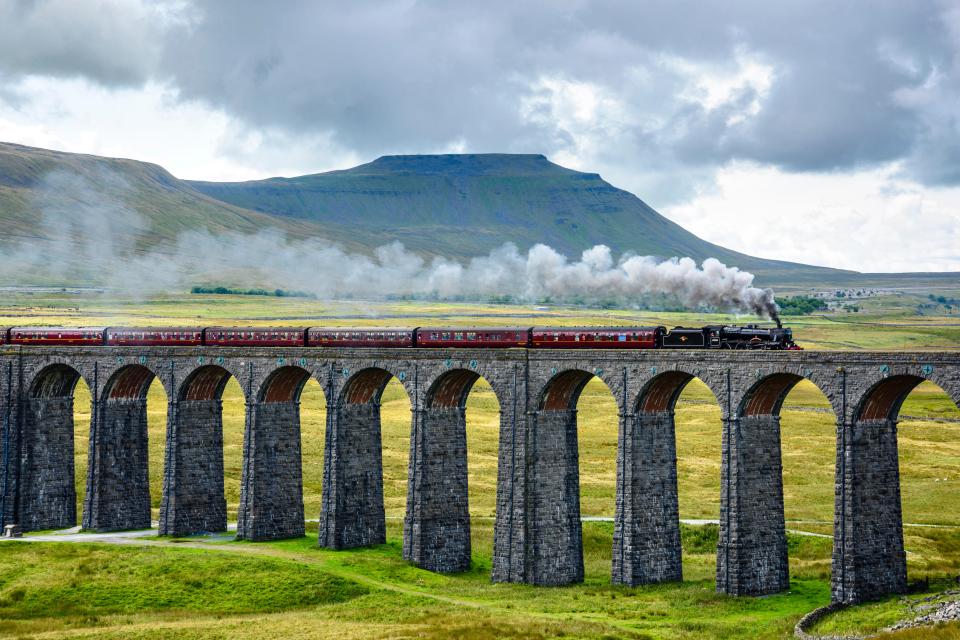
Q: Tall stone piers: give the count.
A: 10